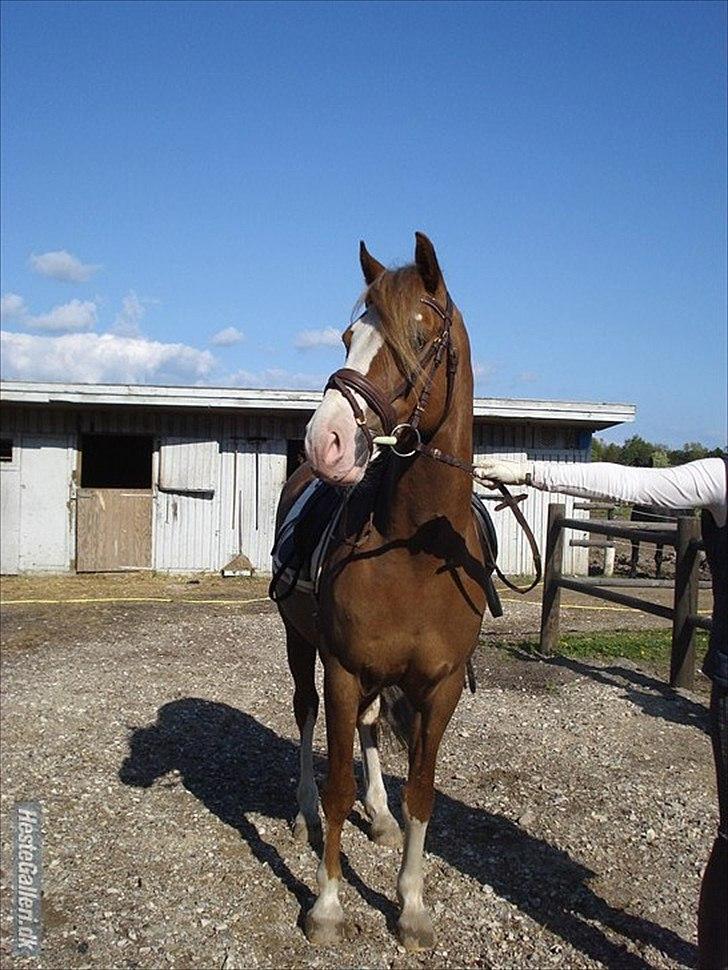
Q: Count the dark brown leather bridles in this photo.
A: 1